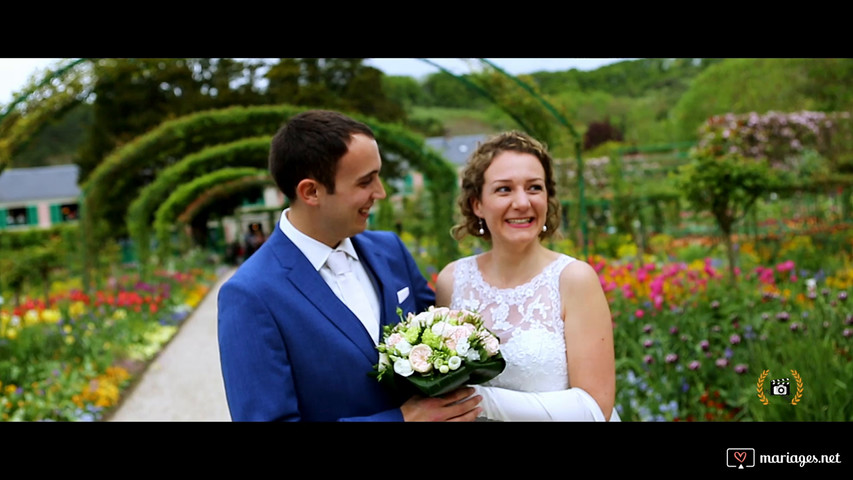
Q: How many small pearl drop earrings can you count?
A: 2